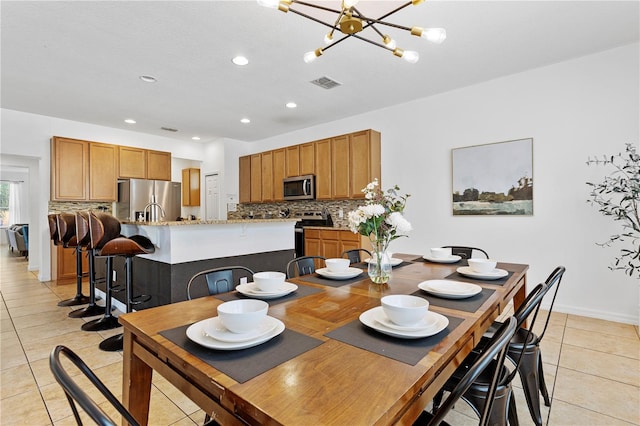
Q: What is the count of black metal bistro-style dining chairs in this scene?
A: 8